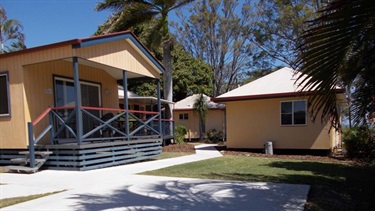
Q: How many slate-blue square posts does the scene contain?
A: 5